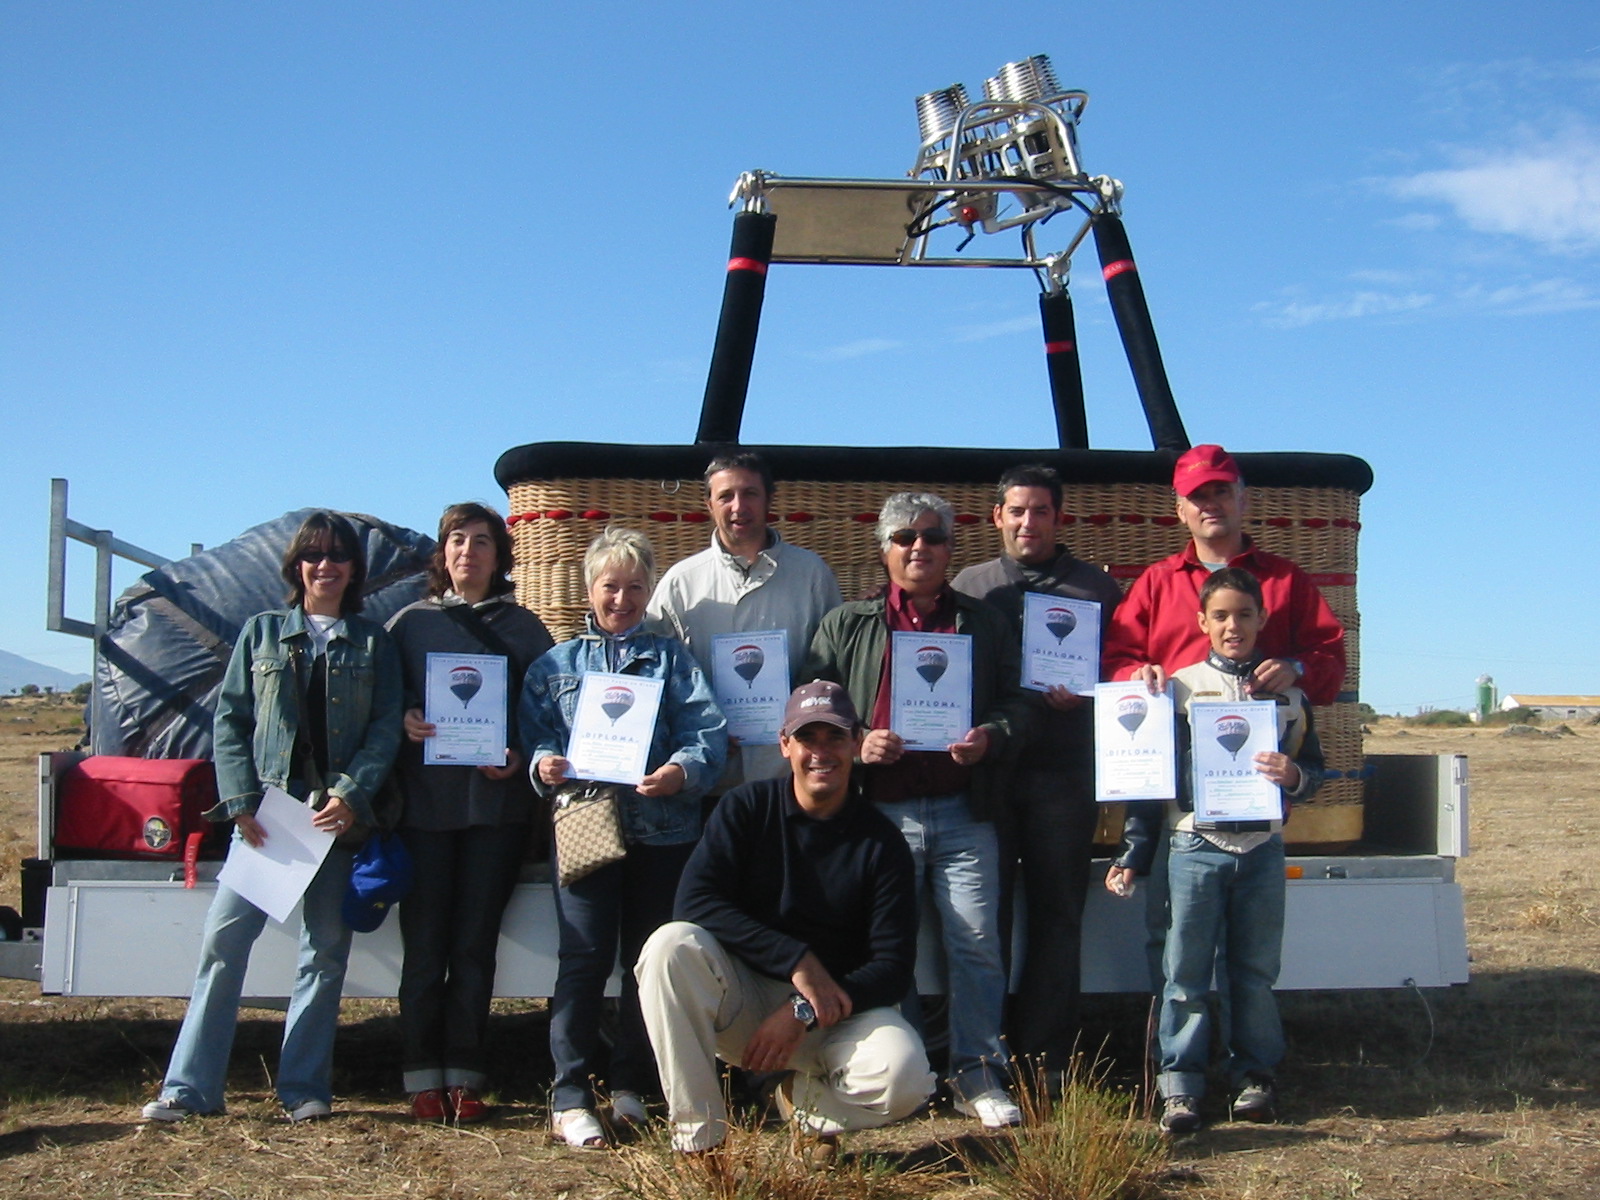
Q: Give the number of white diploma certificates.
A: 7